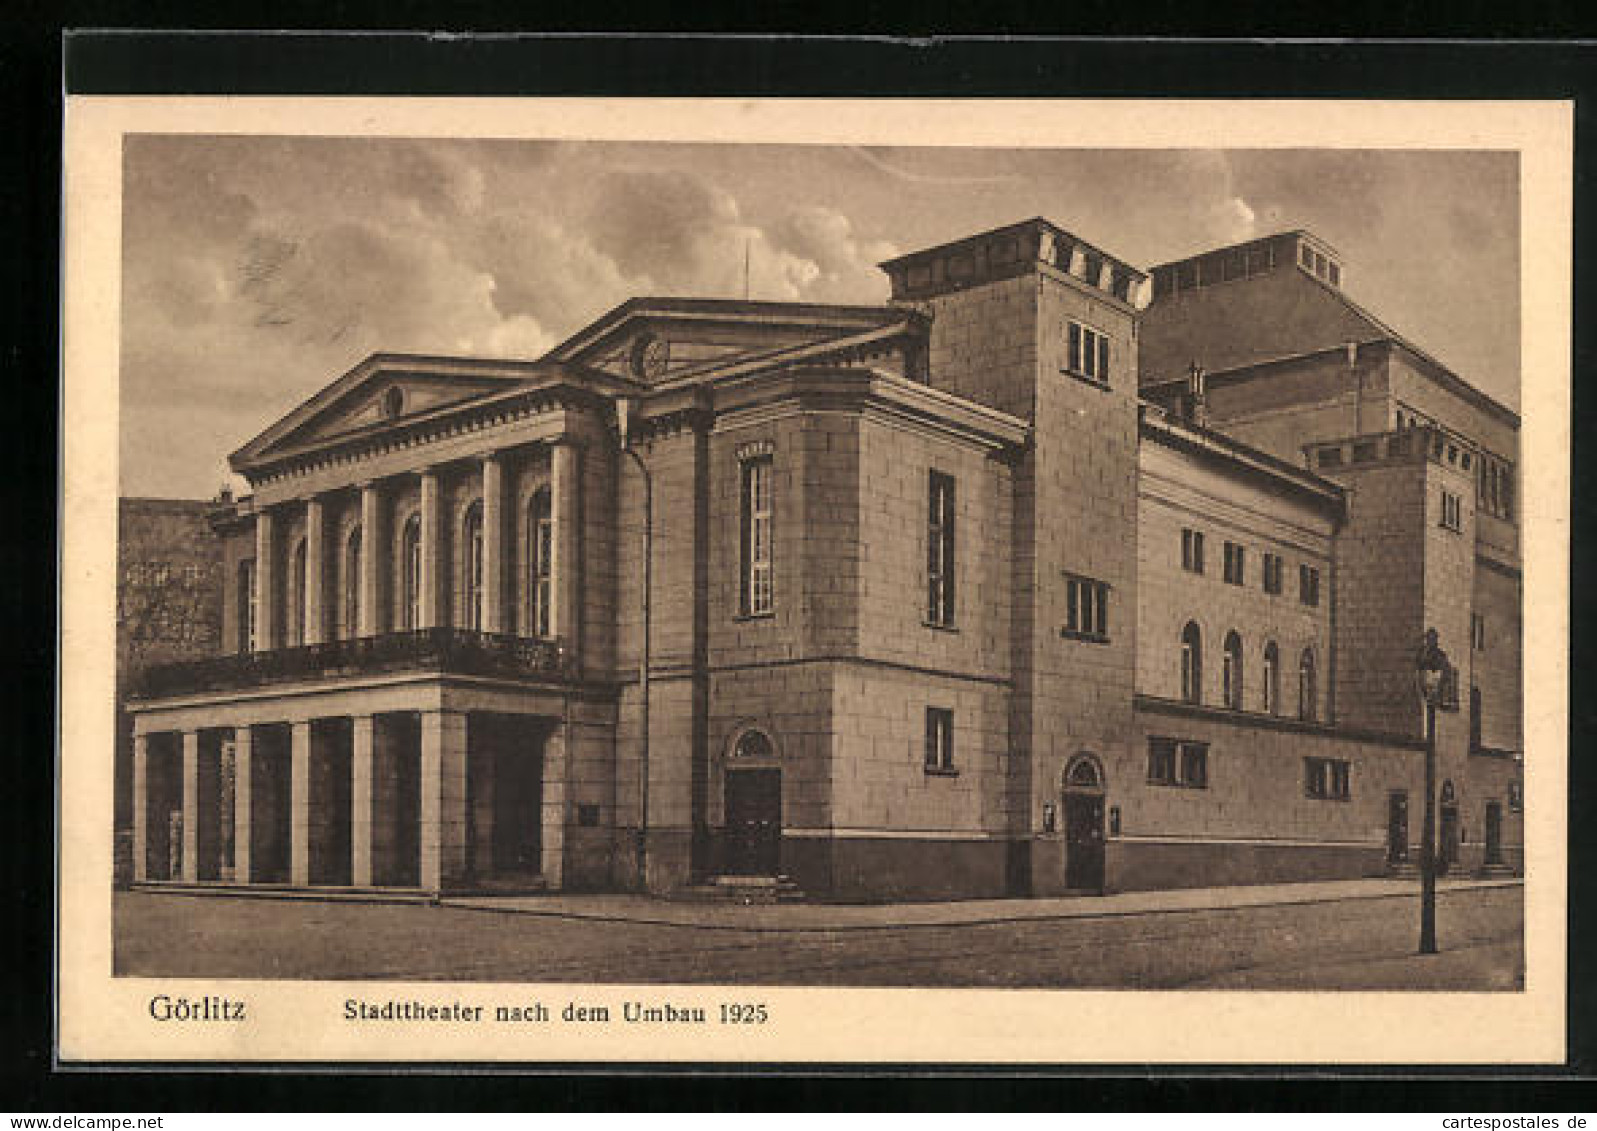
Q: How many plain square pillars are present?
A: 6